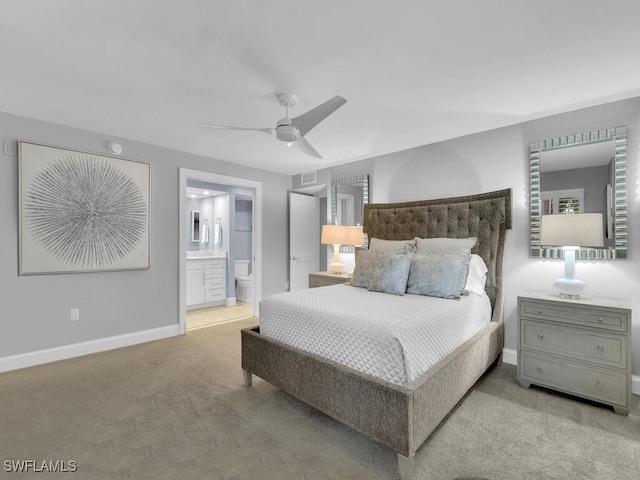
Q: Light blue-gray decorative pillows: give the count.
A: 3